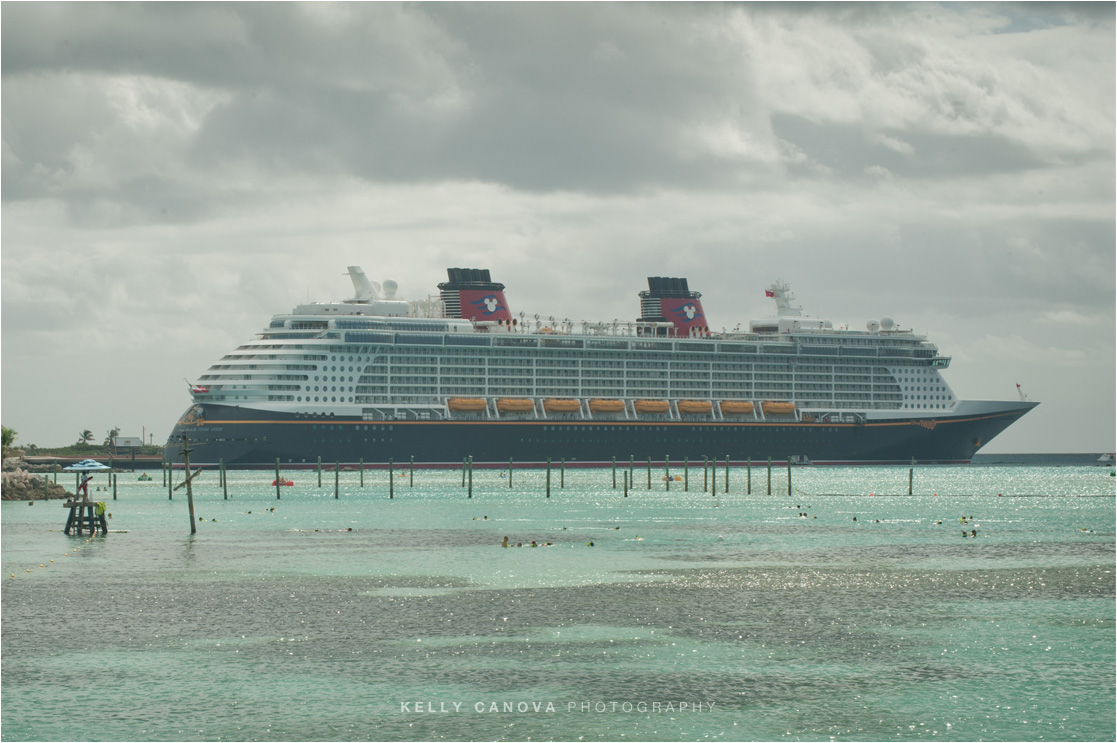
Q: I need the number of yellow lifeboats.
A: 8